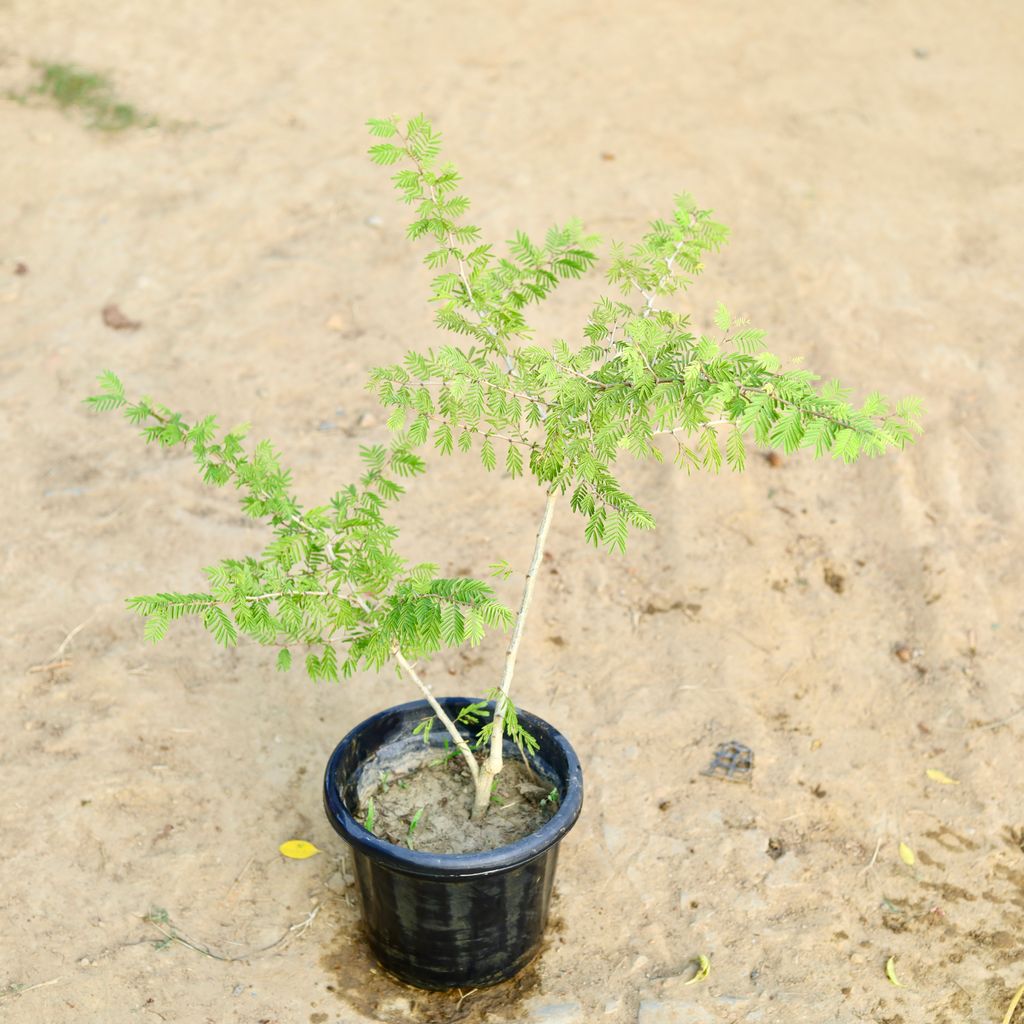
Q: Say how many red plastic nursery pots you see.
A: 0